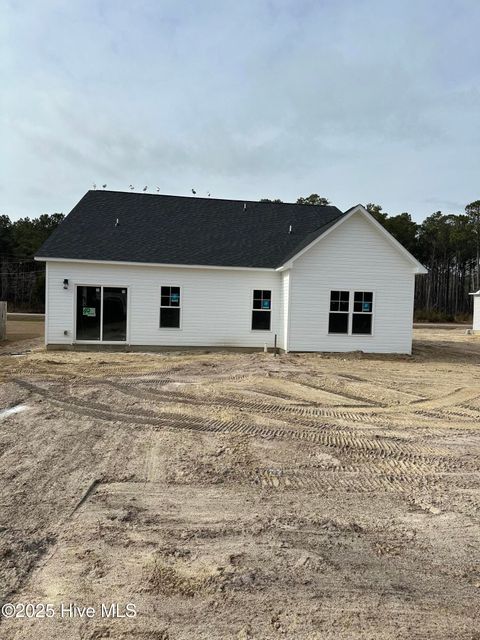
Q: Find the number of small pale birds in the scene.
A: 7